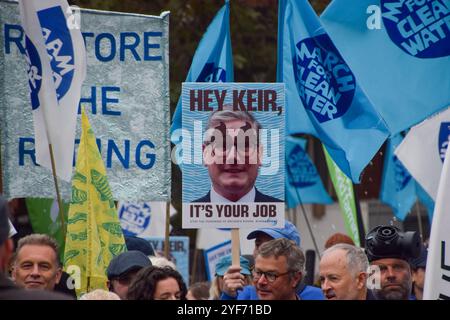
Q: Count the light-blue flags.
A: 5